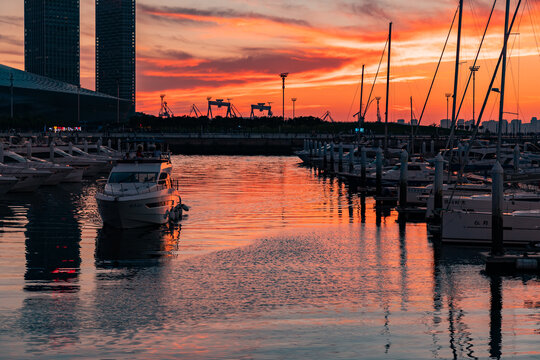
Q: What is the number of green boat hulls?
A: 0